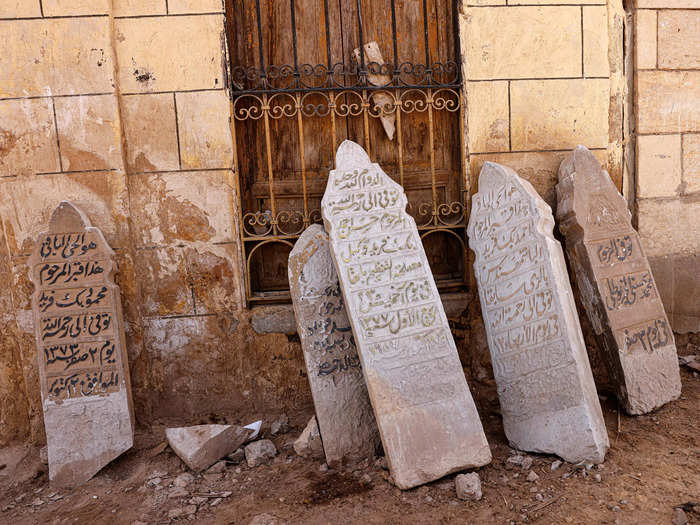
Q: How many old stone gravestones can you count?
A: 5